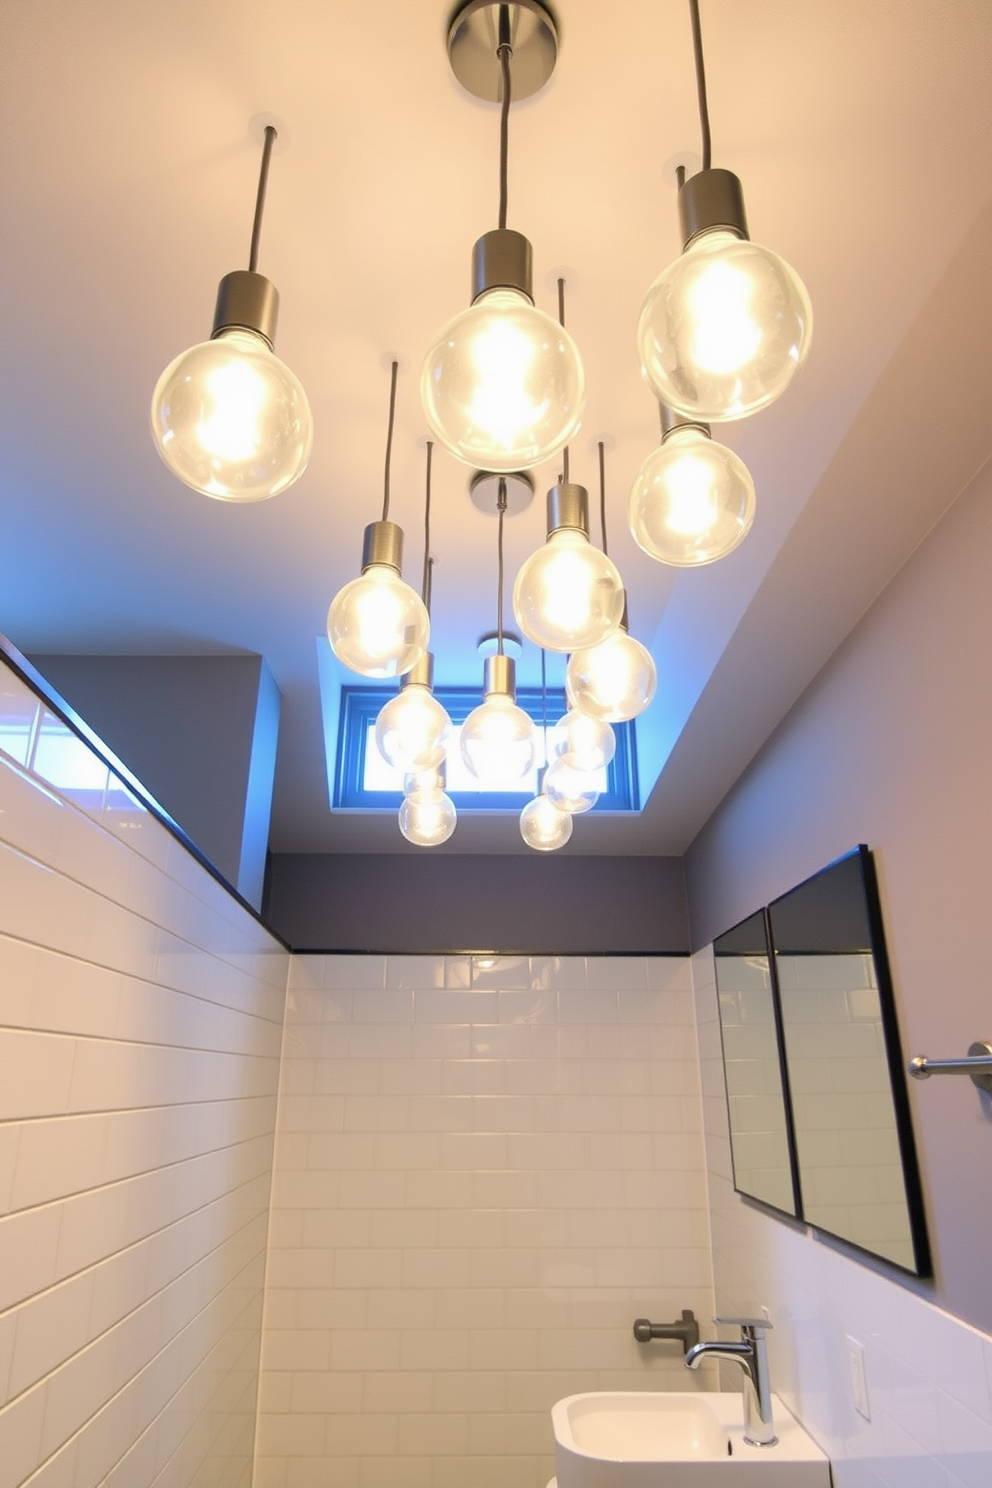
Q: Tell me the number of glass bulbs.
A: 14